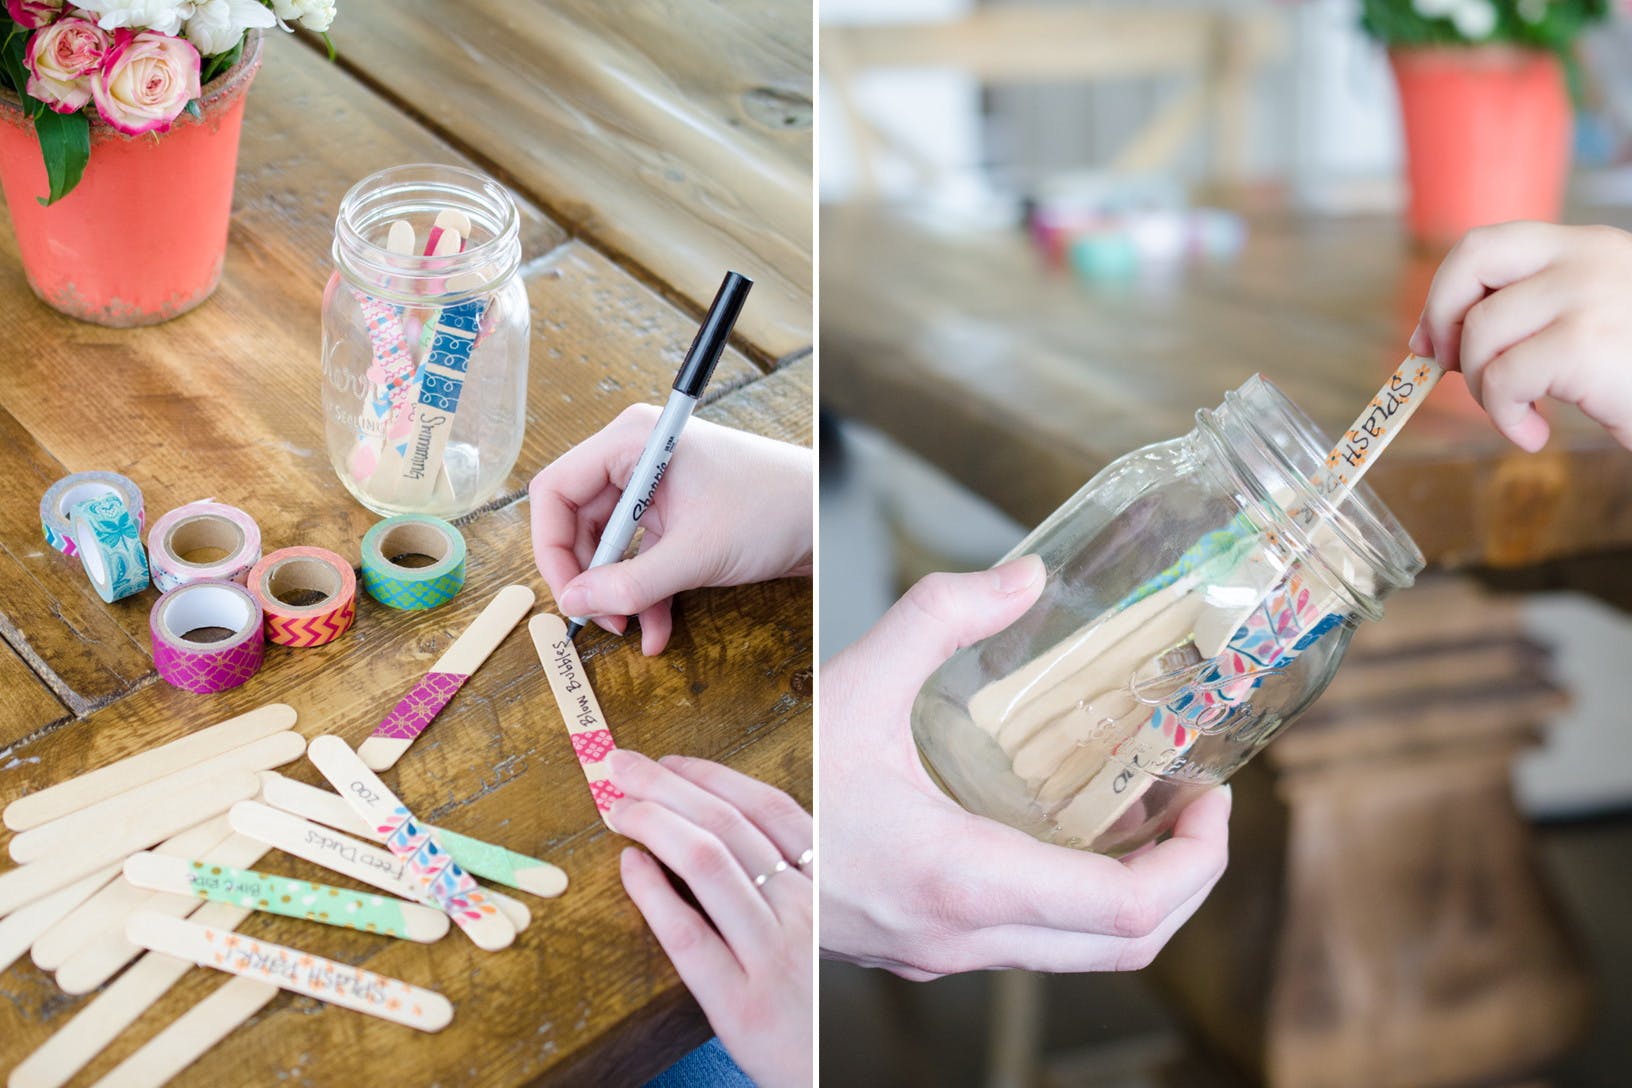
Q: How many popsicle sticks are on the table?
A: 15